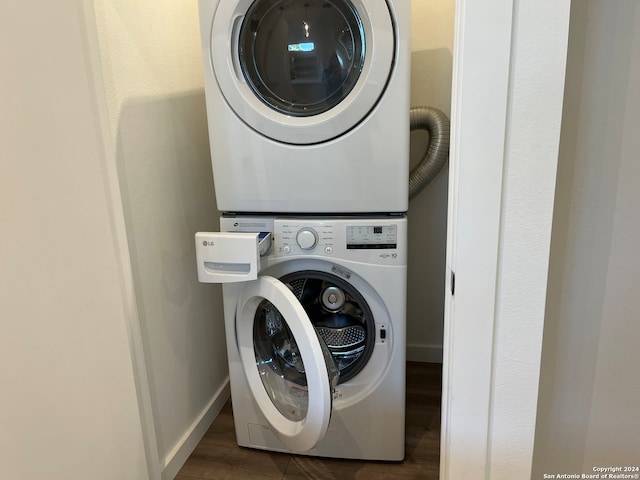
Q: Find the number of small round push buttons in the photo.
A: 2